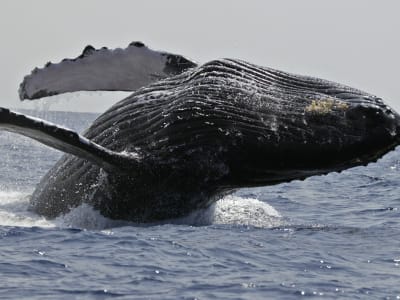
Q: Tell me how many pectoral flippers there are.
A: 2